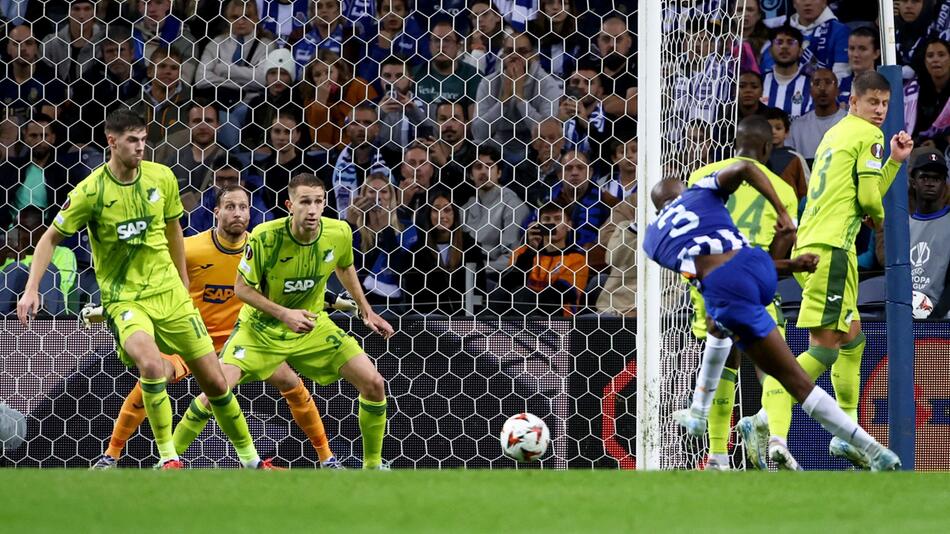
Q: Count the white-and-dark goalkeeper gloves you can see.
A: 2